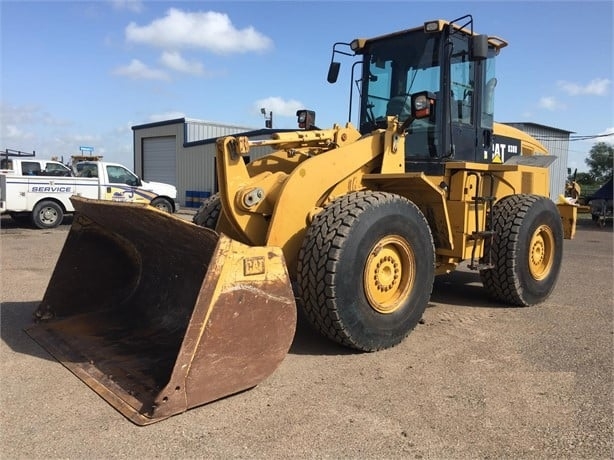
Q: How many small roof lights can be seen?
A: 2